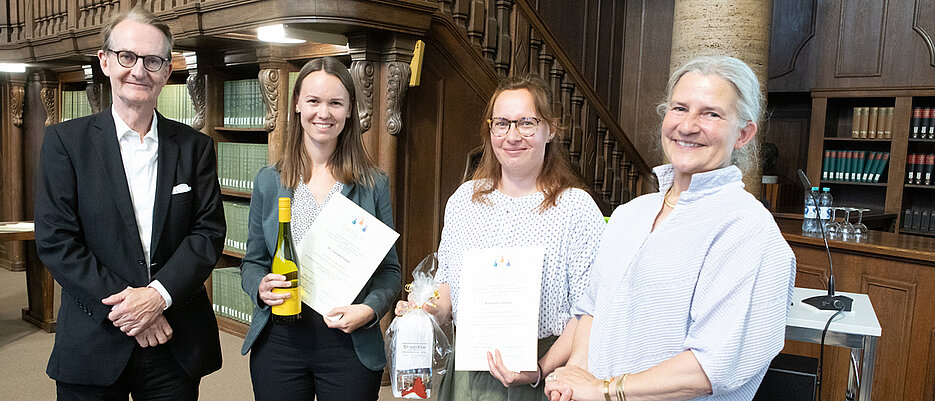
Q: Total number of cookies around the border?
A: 0